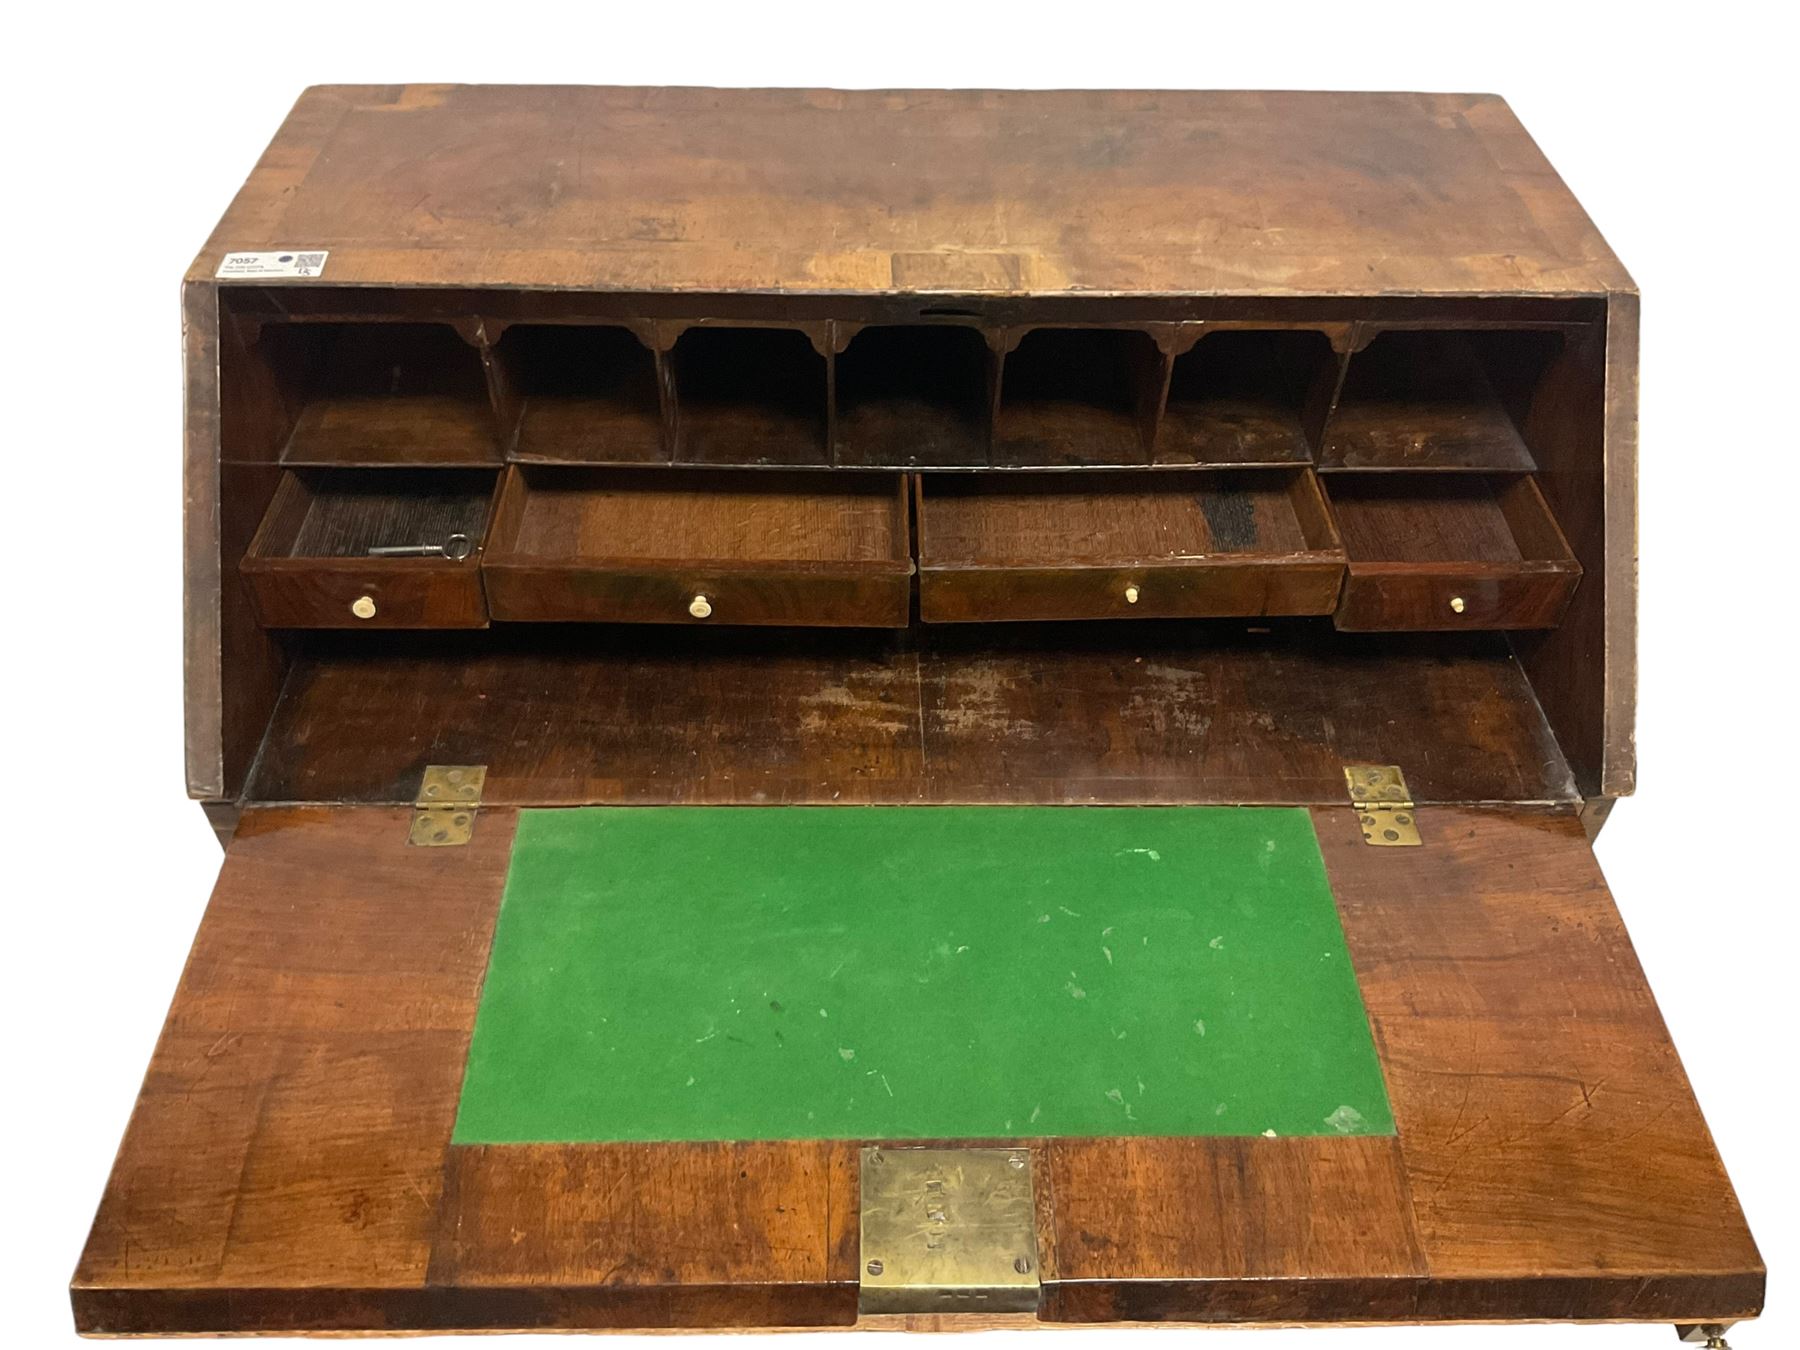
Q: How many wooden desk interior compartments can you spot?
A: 11